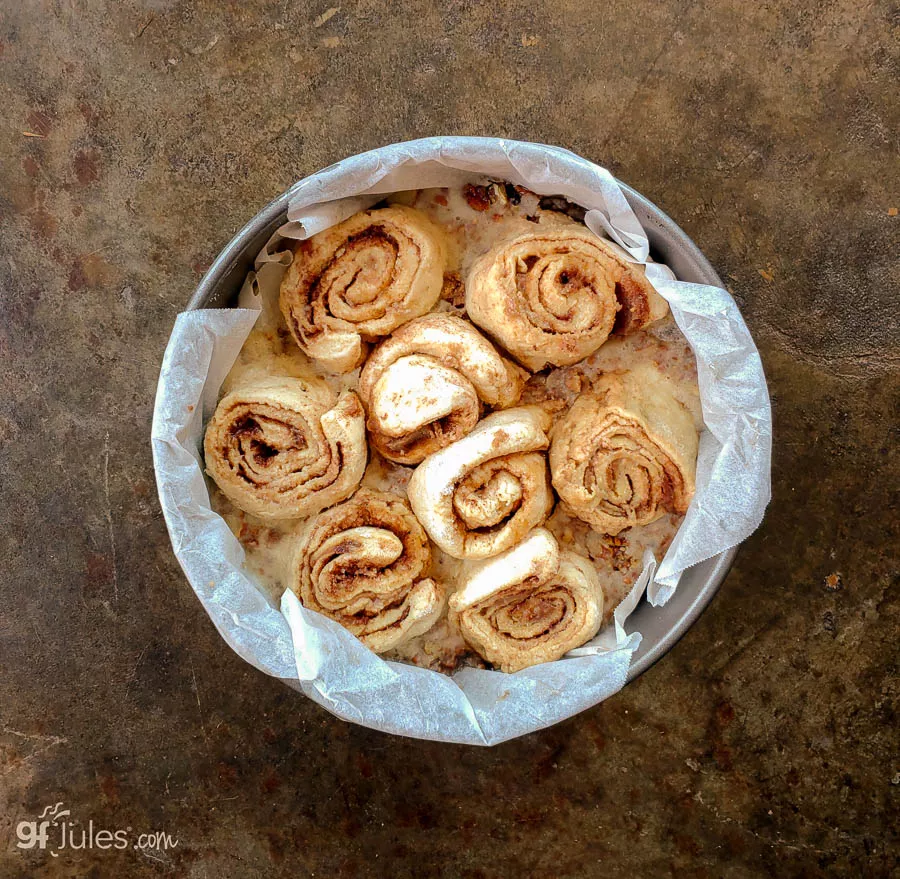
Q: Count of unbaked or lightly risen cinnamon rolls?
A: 8